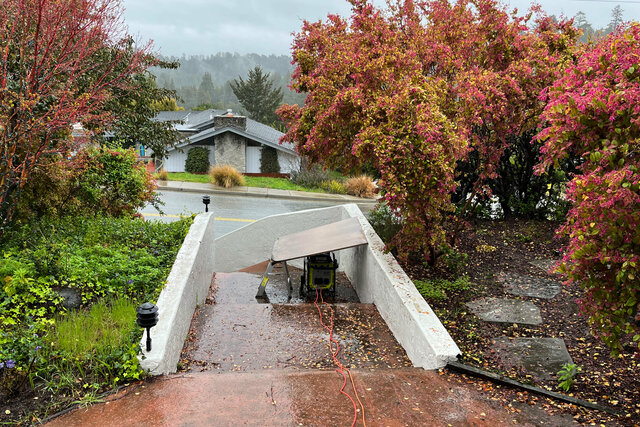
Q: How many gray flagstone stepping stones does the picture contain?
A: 4